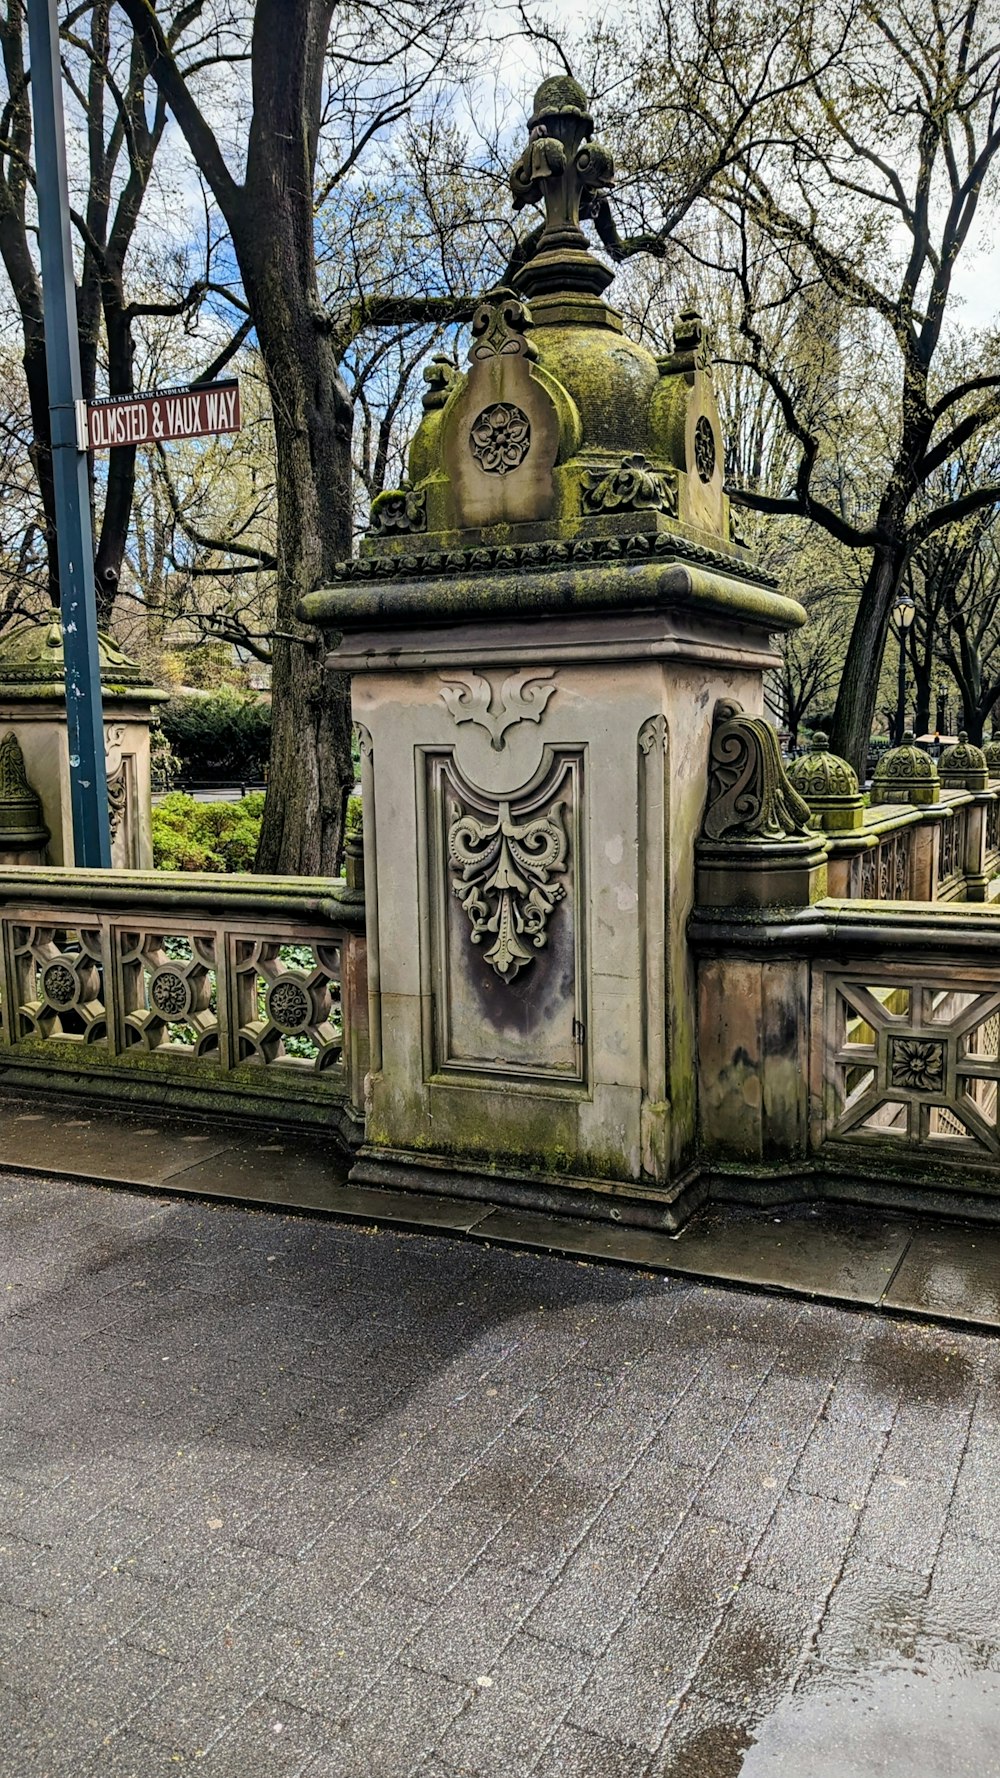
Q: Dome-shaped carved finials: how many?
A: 4